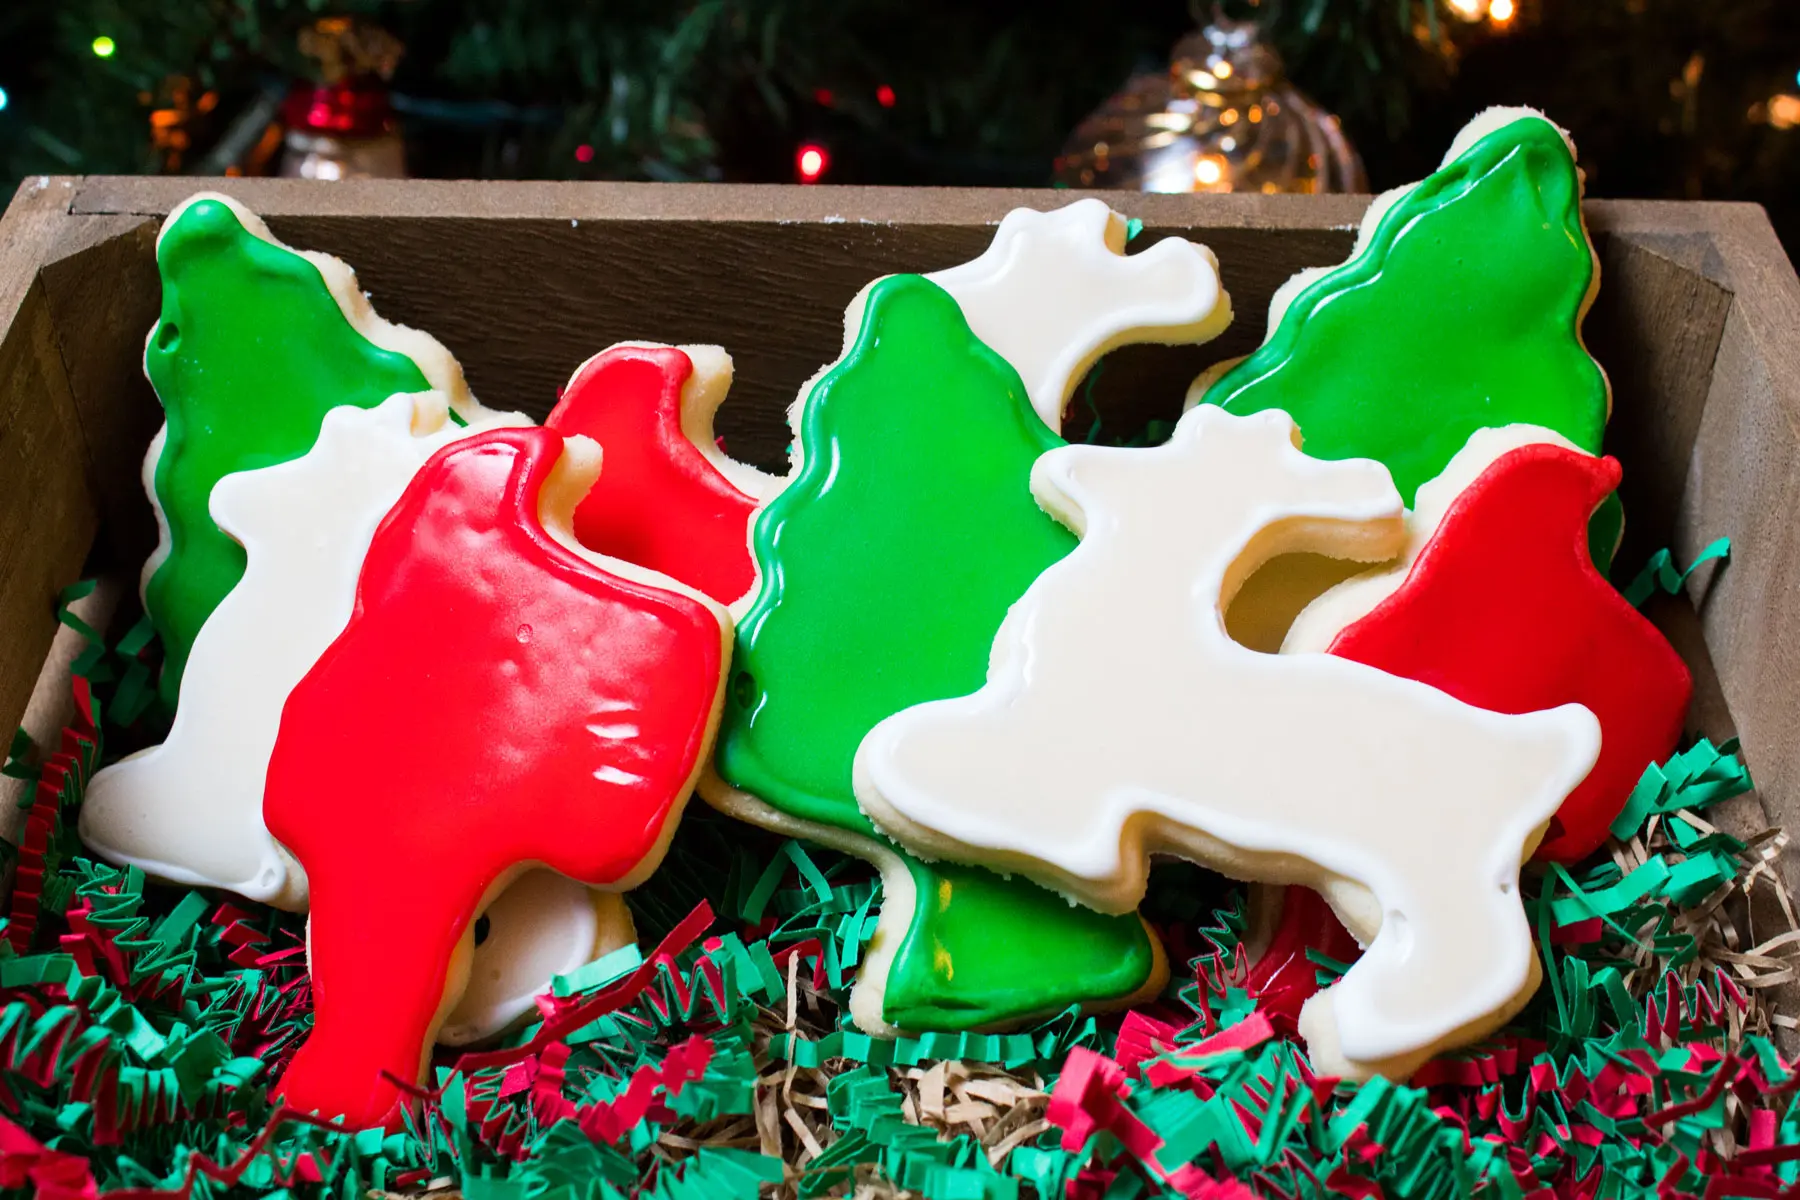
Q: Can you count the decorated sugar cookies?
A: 9